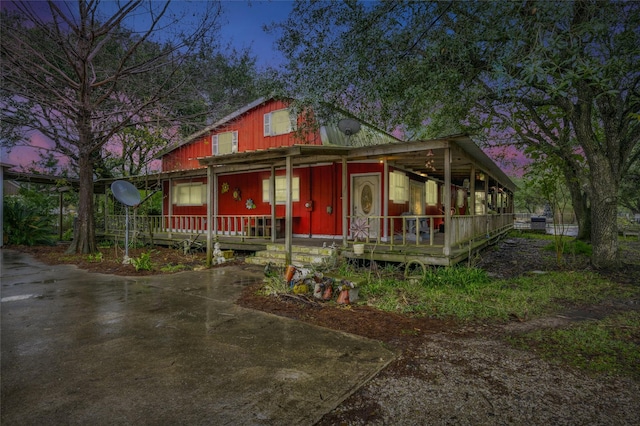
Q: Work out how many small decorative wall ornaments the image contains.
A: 3